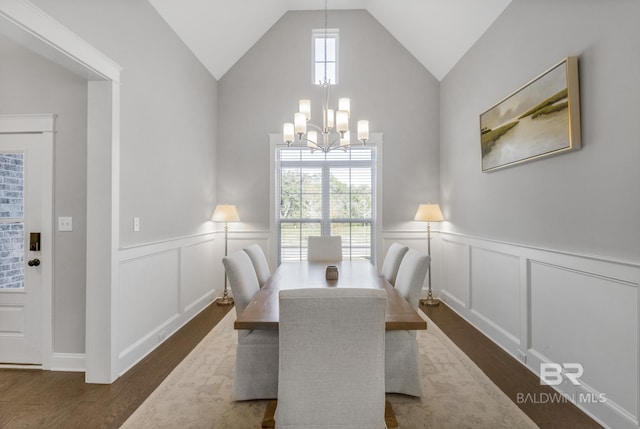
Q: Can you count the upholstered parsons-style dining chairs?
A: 6